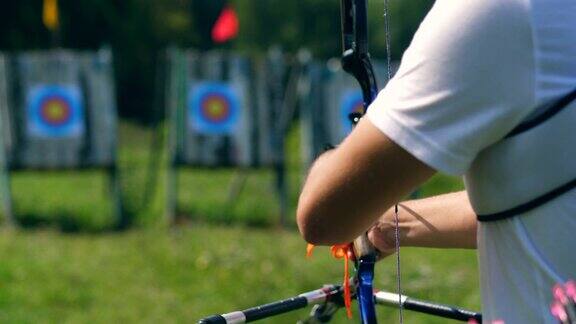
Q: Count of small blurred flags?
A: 2